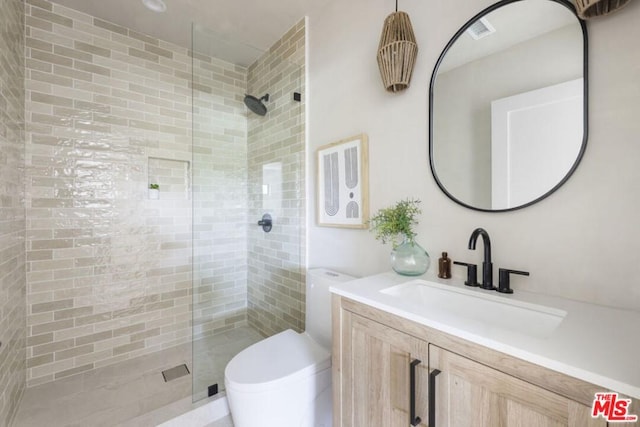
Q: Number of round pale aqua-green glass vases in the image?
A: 1